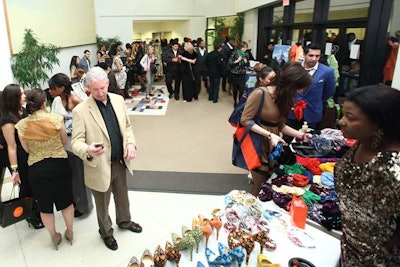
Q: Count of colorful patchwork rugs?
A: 1